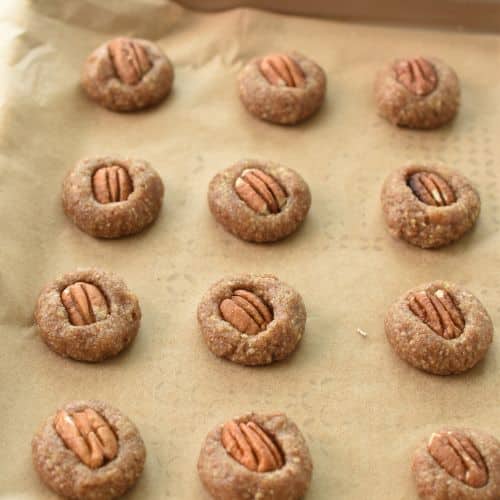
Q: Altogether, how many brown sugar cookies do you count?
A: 12